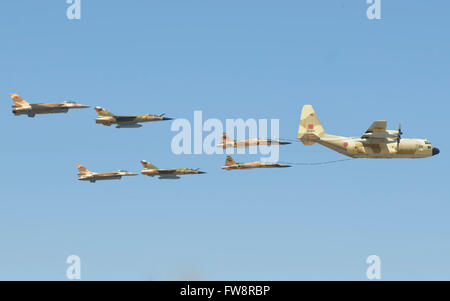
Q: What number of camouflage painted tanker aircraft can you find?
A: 1